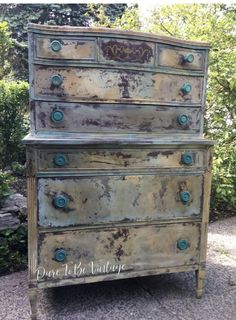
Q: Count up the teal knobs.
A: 12